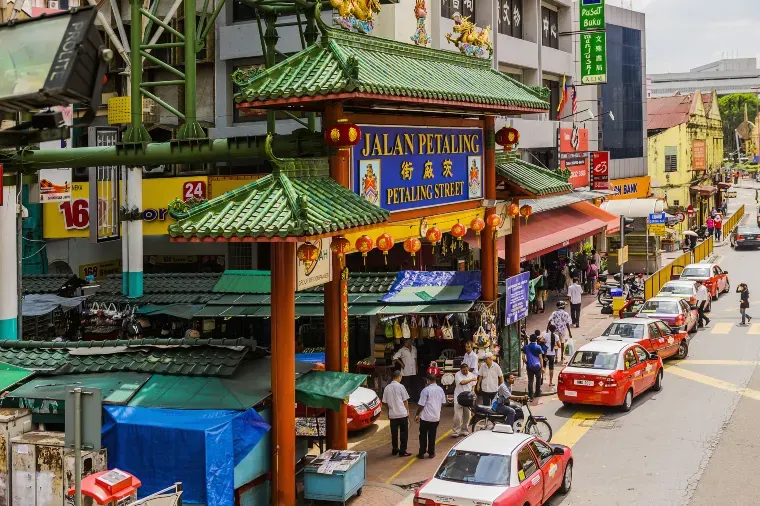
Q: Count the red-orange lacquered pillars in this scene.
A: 4